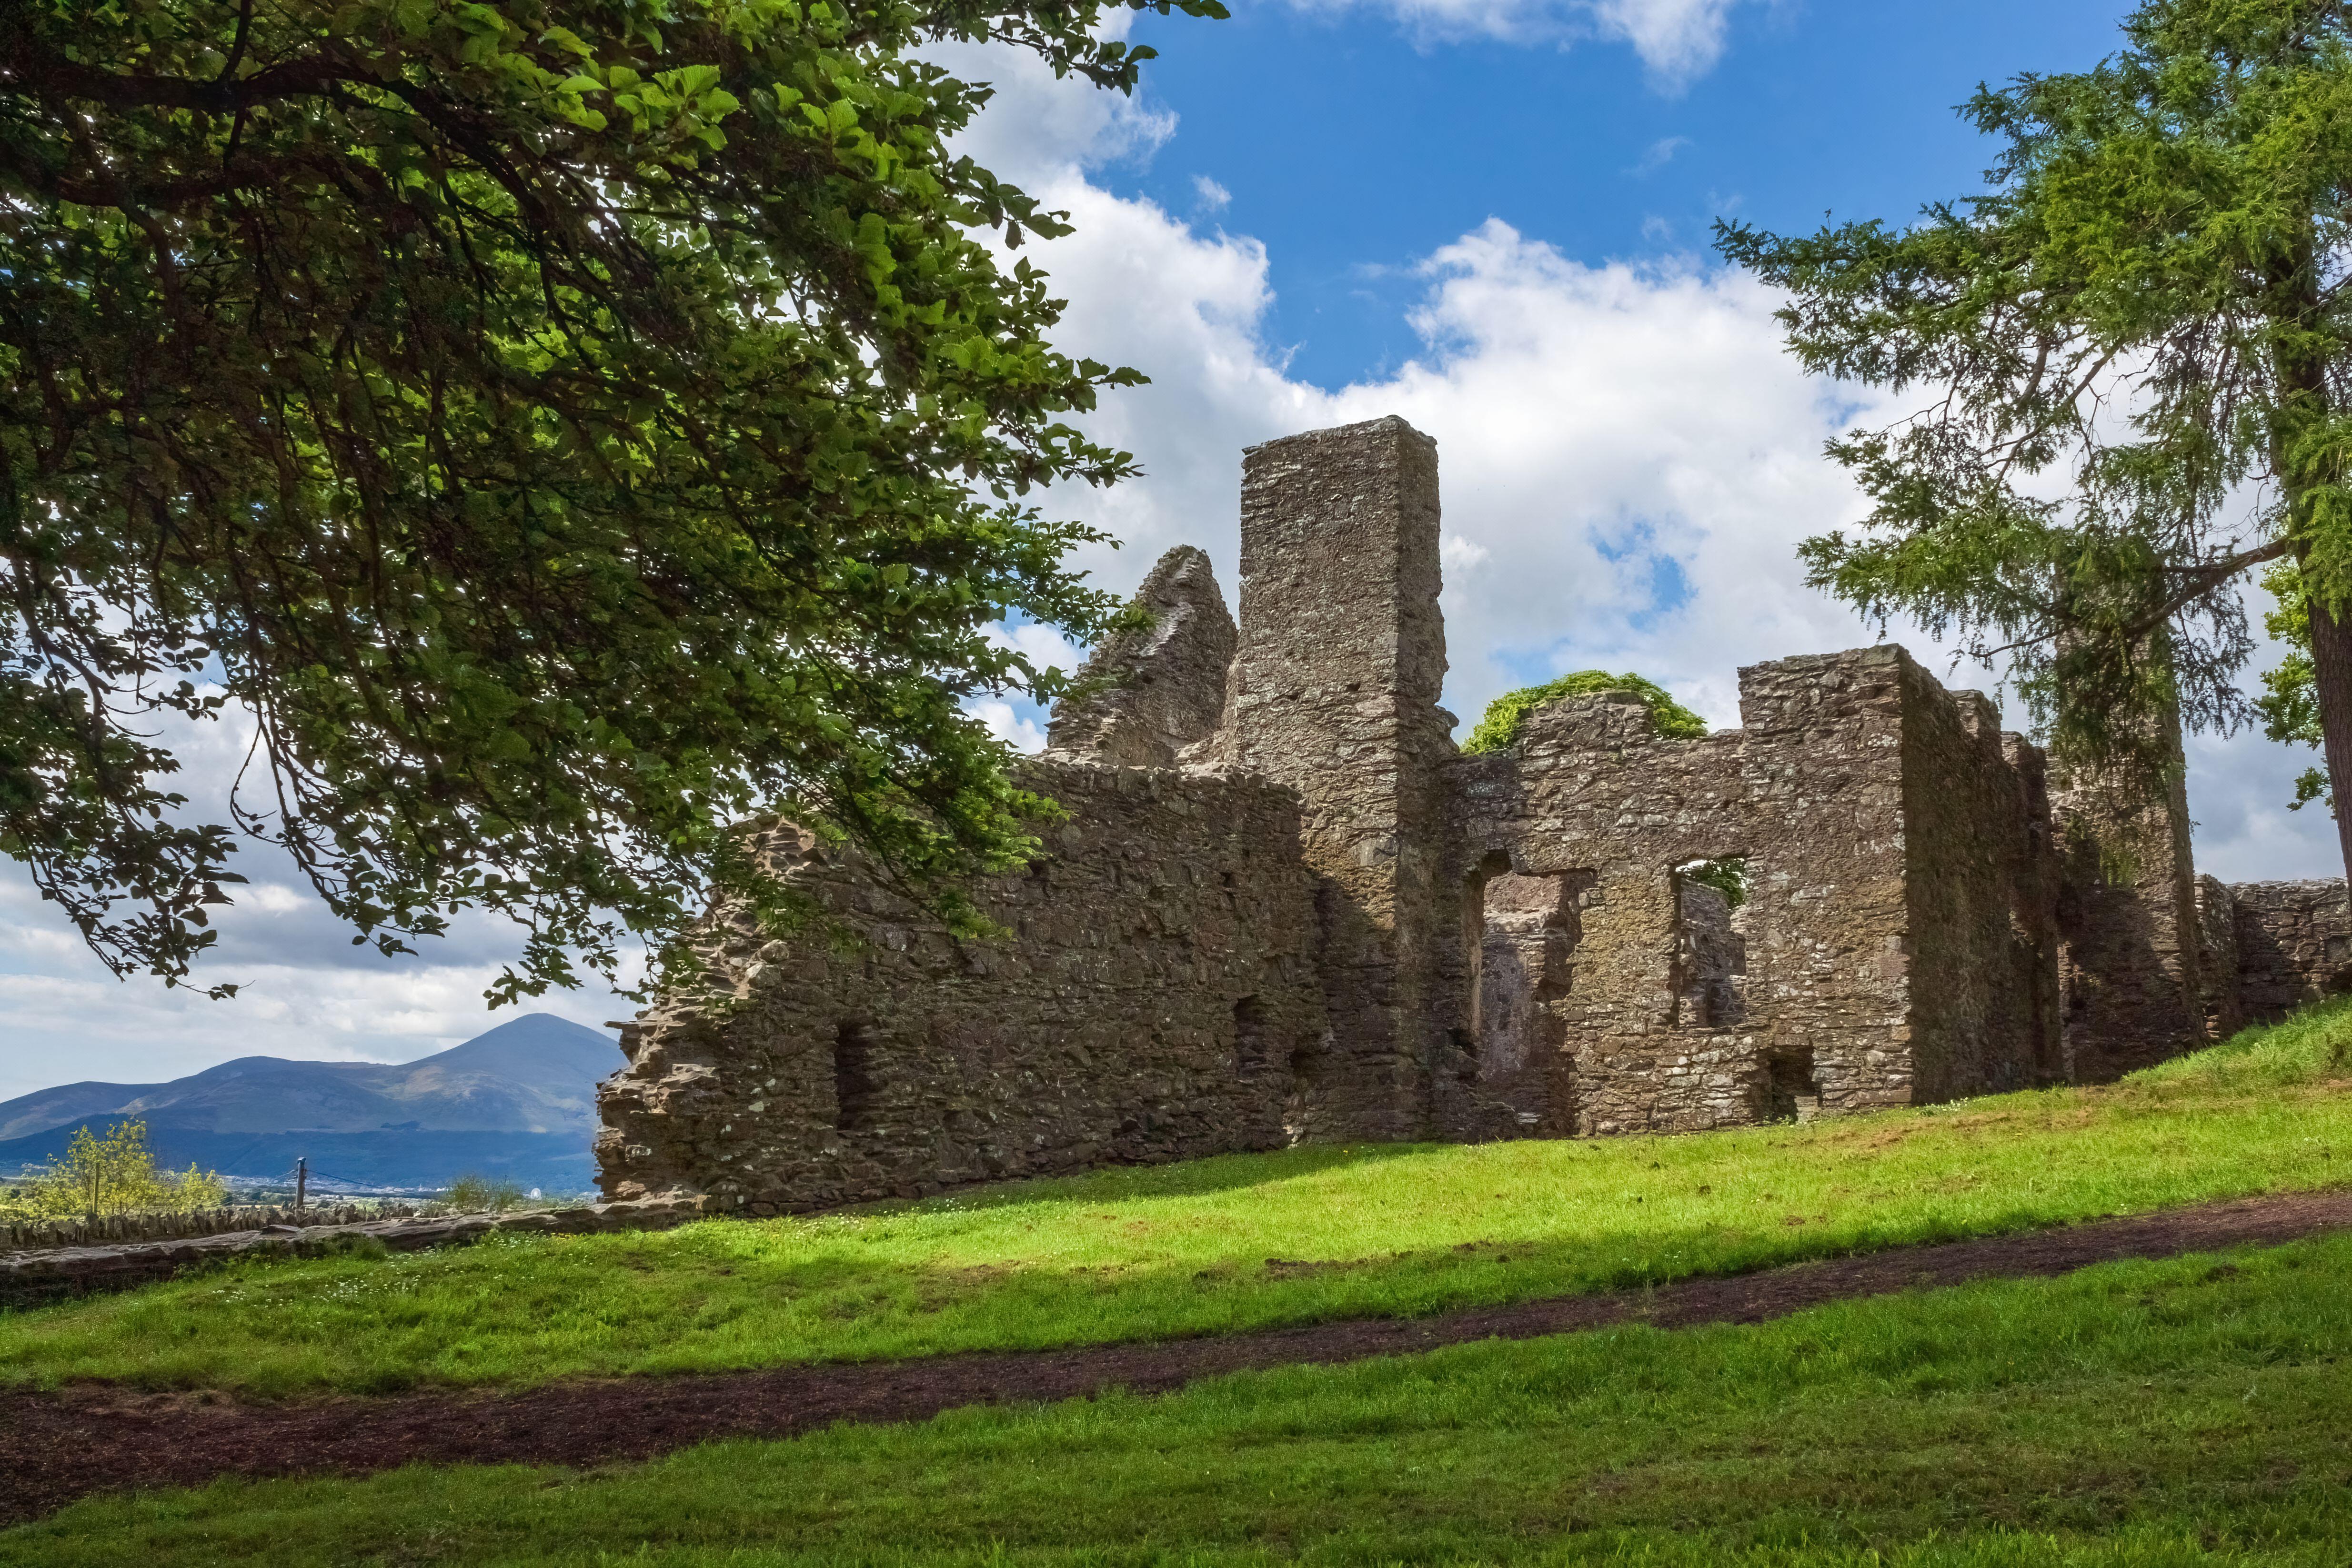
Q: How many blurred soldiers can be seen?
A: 0